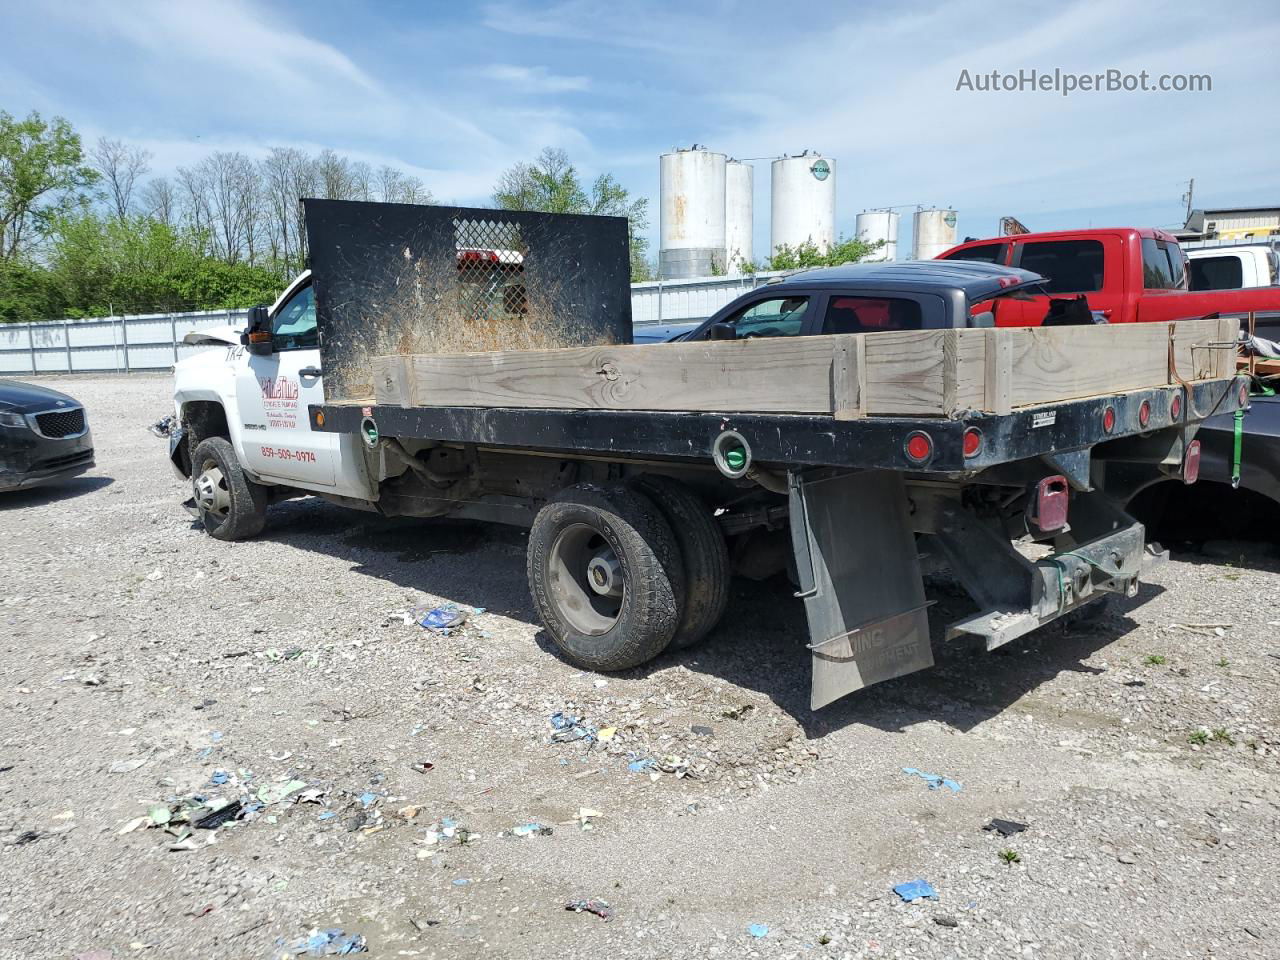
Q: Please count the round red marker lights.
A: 6